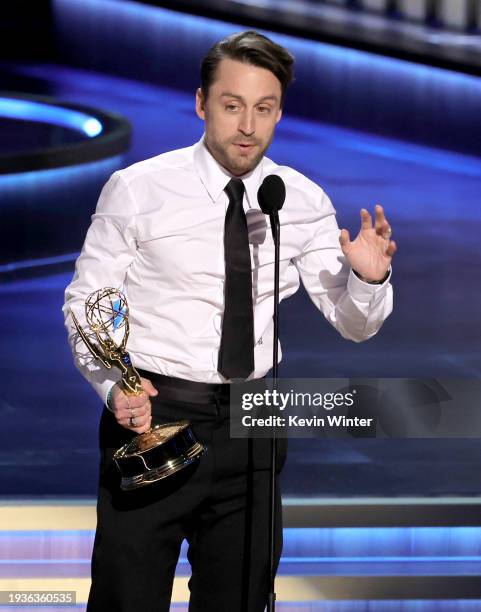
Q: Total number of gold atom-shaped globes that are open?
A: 1